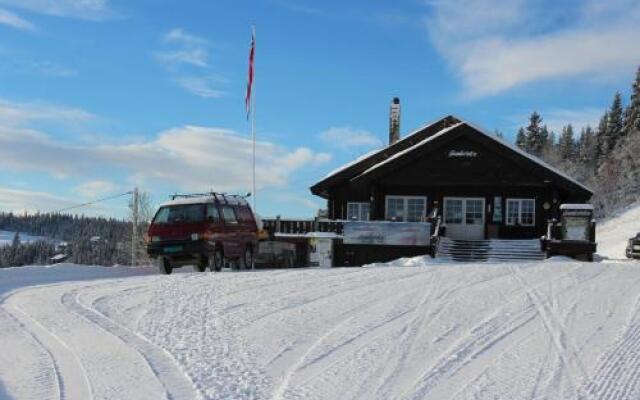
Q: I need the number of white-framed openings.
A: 4